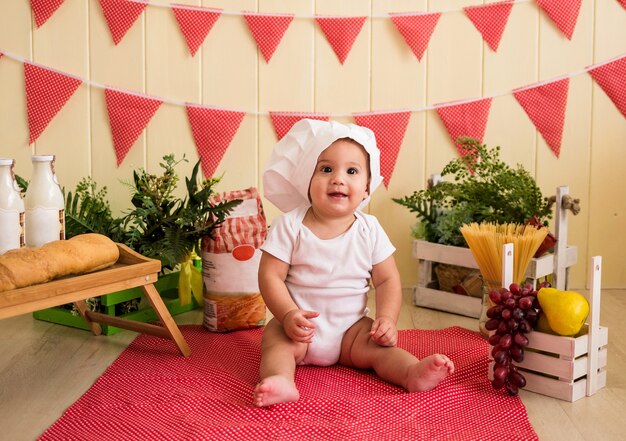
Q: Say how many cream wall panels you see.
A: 12